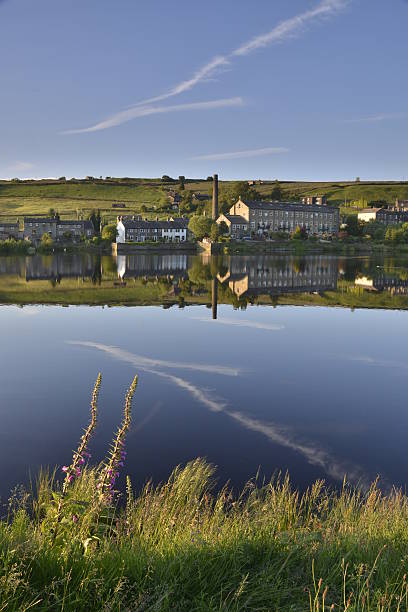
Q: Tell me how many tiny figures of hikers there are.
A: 0